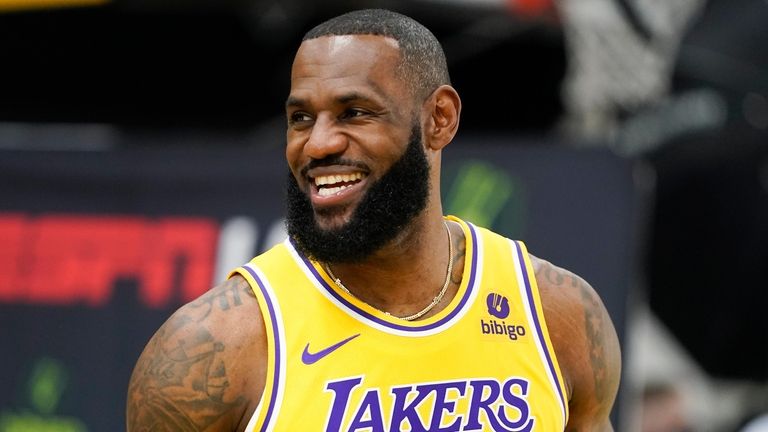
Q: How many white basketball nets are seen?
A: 1